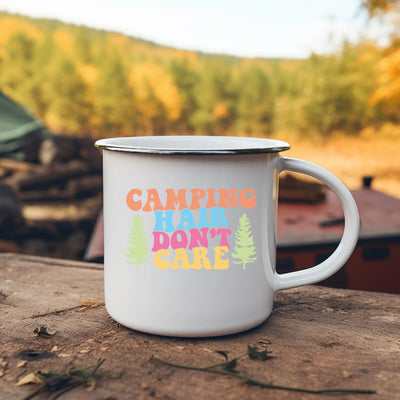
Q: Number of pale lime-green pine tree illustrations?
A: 2